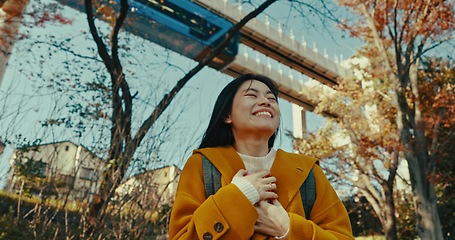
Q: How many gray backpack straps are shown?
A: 2